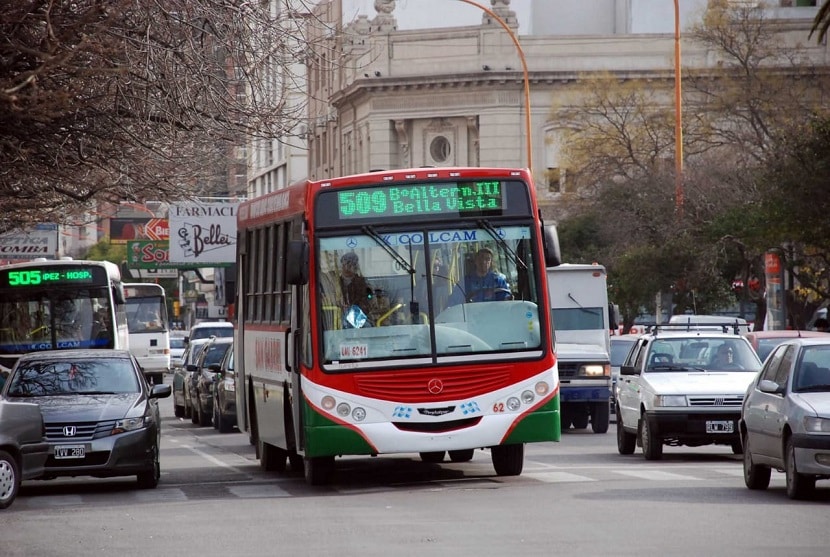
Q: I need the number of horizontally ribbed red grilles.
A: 1